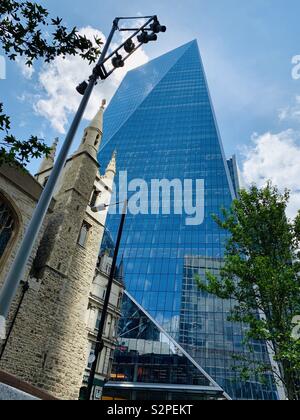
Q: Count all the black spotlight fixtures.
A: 5